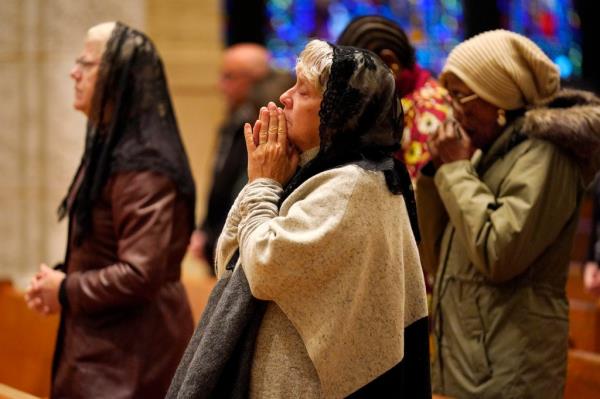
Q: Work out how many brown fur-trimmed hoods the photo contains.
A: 1